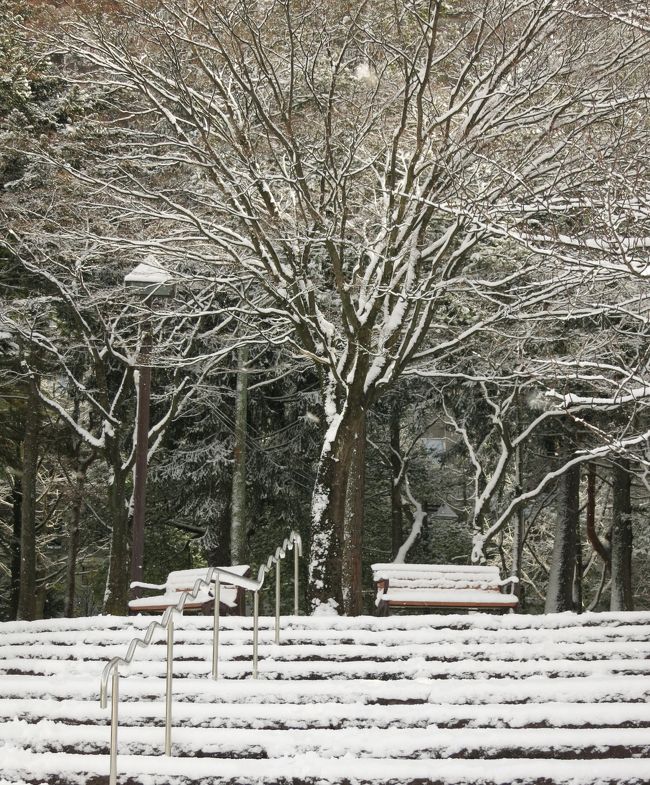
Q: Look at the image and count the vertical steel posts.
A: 6